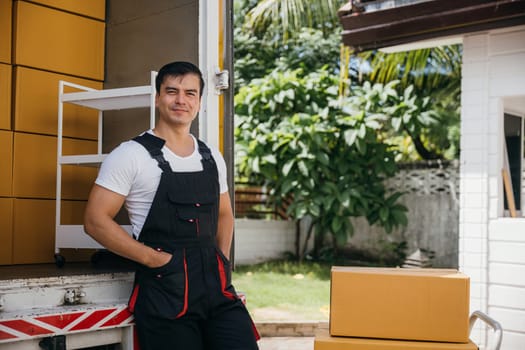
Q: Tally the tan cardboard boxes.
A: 11